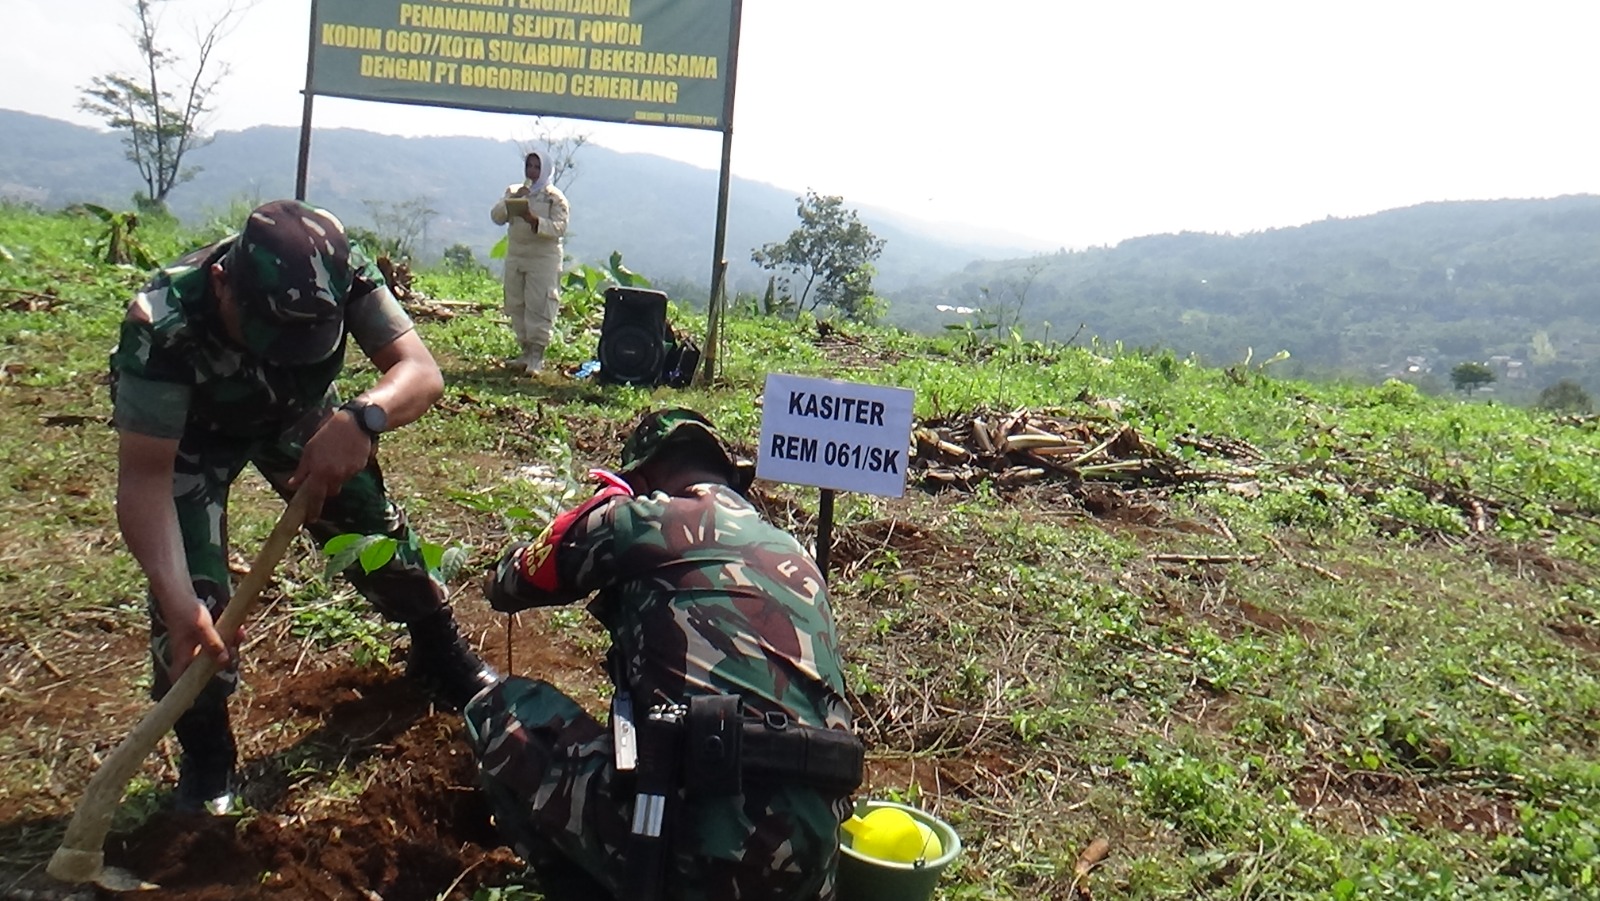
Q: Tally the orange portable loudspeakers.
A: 0